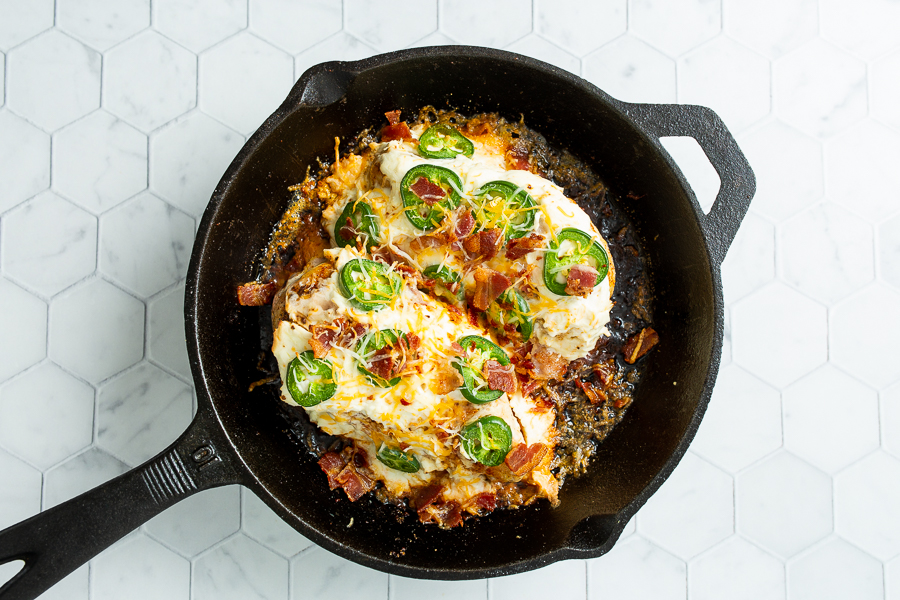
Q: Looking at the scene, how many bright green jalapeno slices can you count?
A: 13